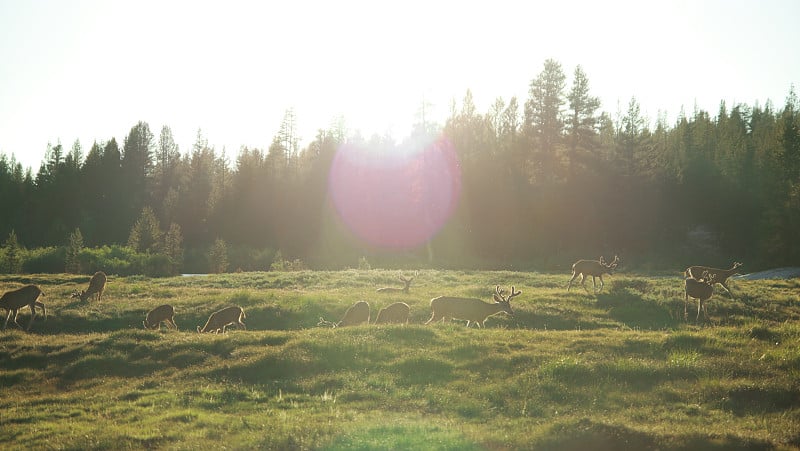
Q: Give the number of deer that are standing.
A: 10